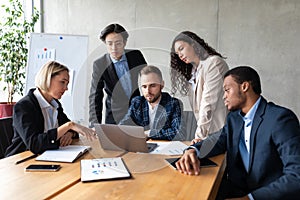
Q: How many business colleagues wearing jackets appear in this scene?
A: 5